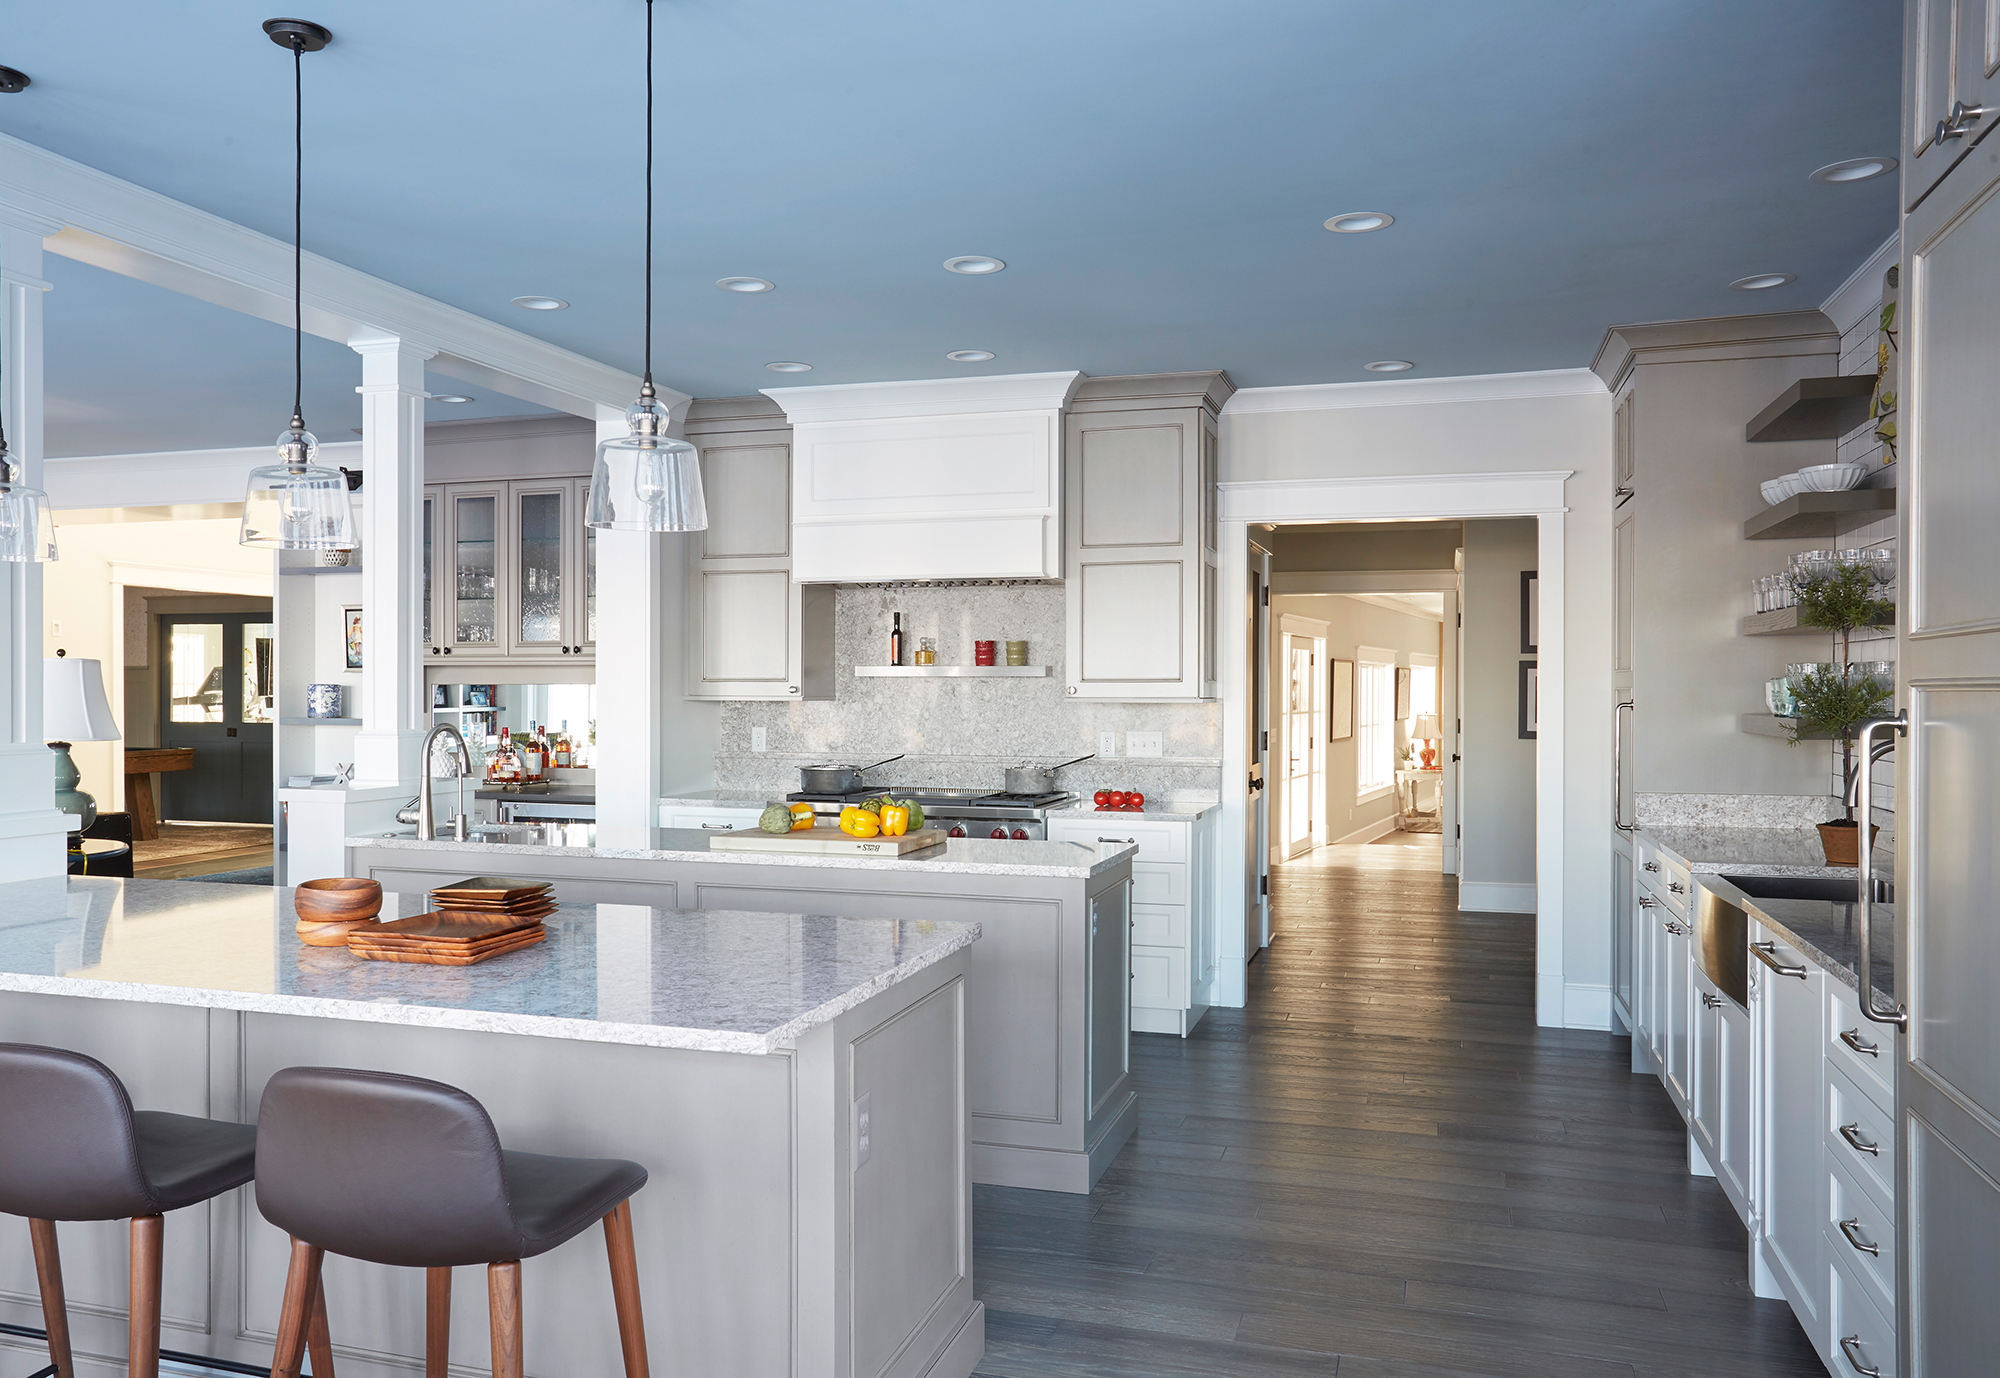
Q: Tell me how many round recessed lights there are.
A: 10